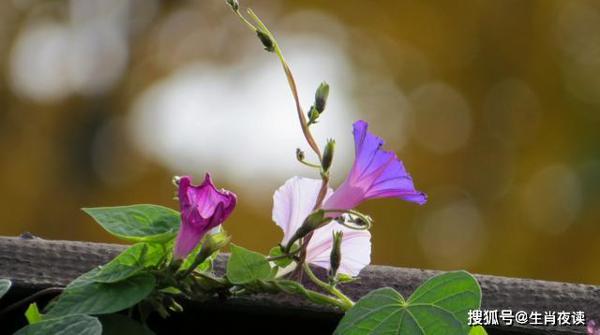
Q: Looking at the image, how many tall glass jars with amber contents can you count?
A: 0